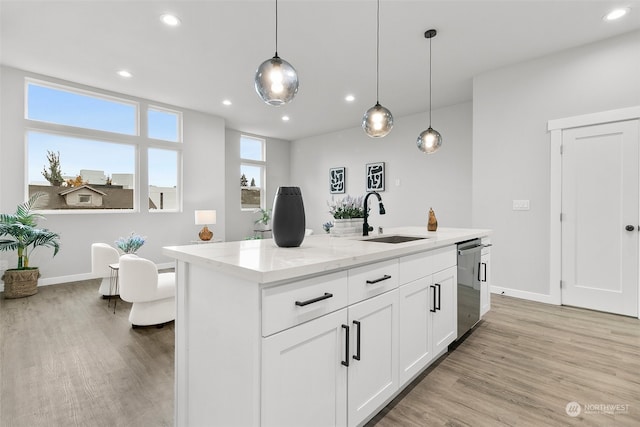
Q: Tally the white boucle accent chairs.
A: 2